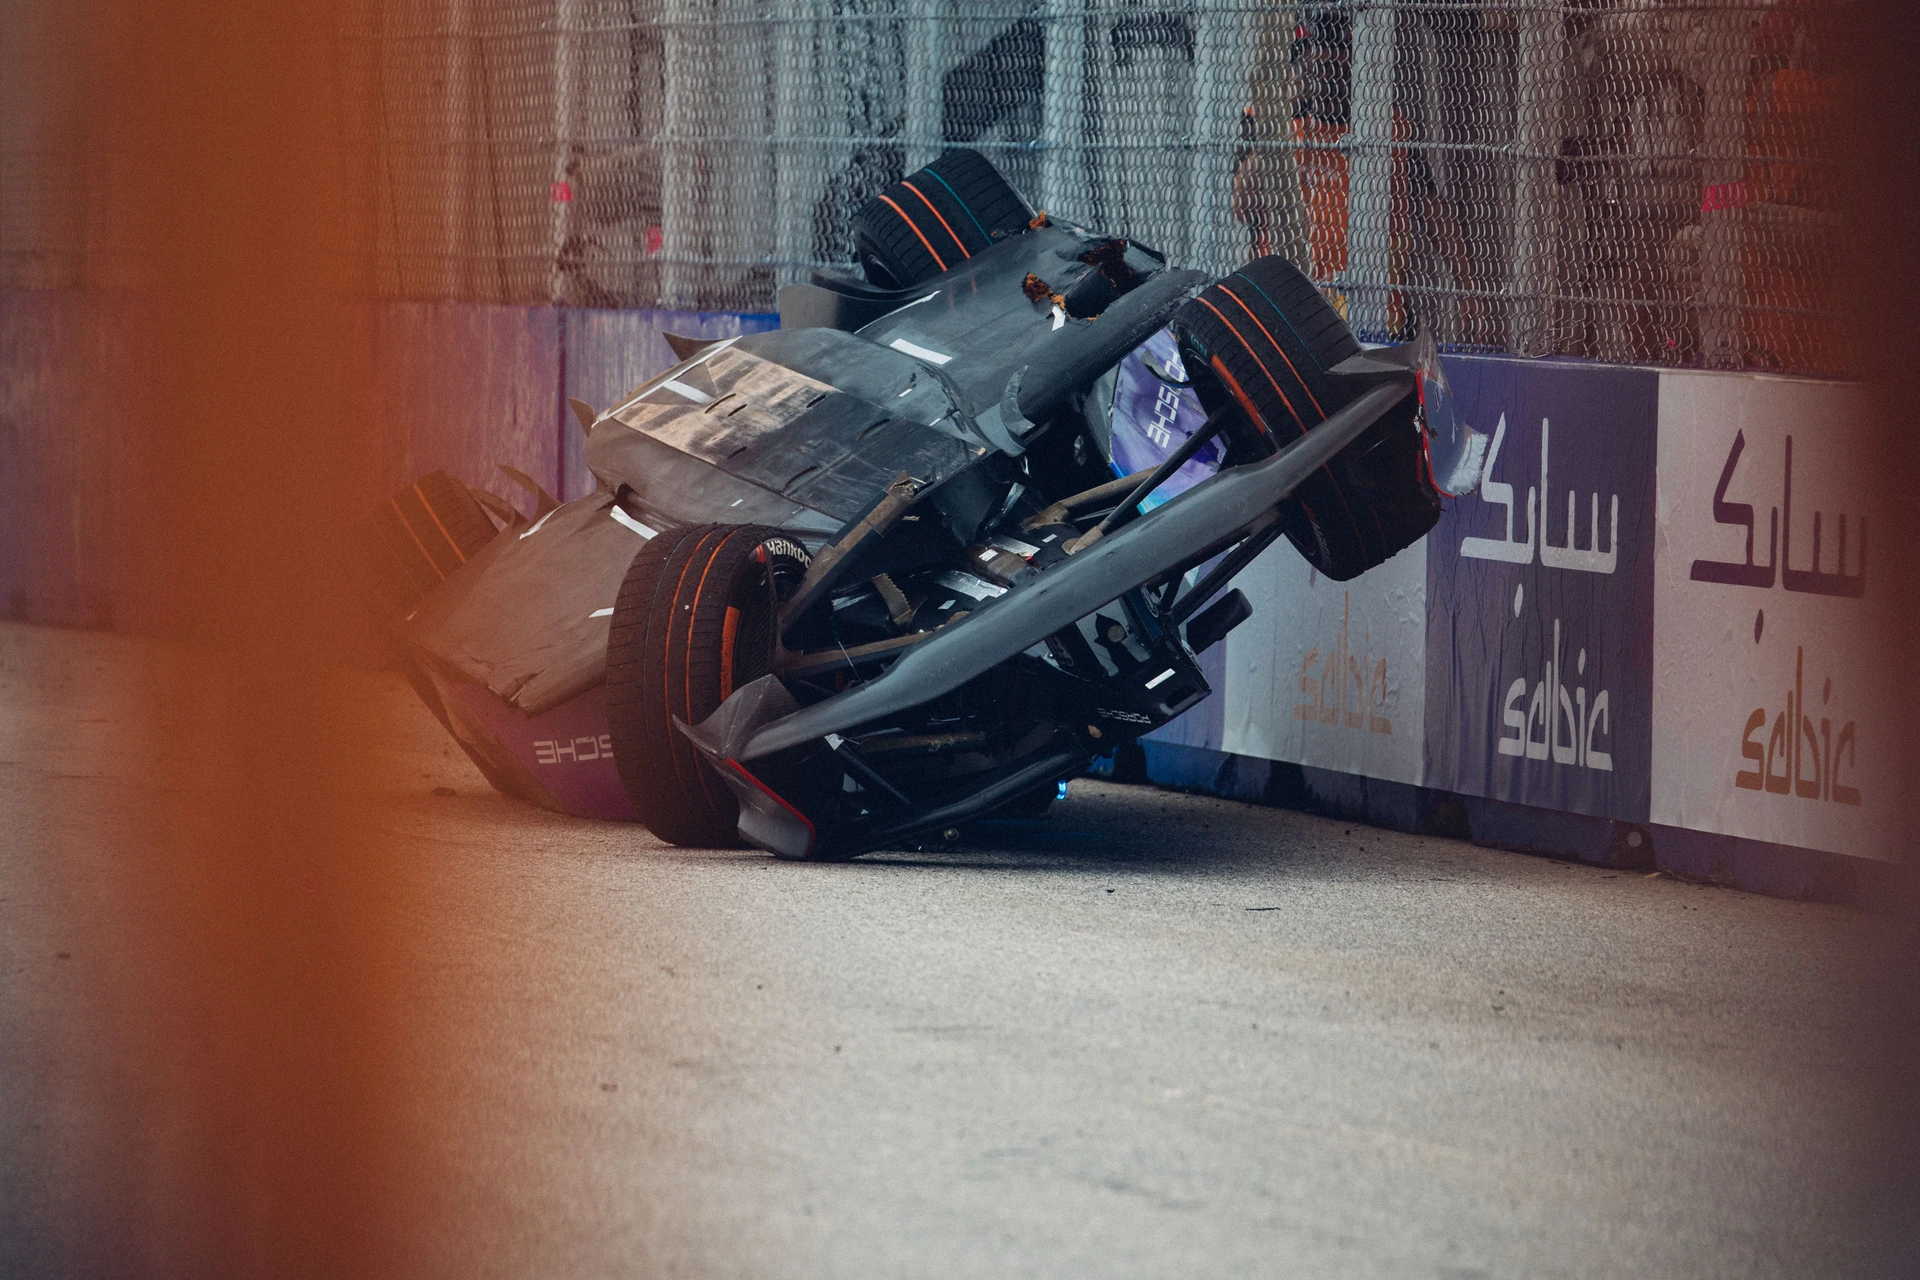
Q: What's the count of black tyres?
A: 4